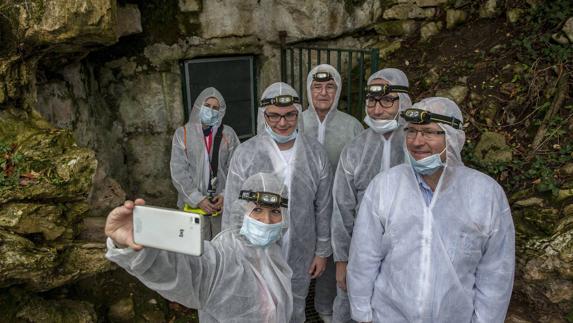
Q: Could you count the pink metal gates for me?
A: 0